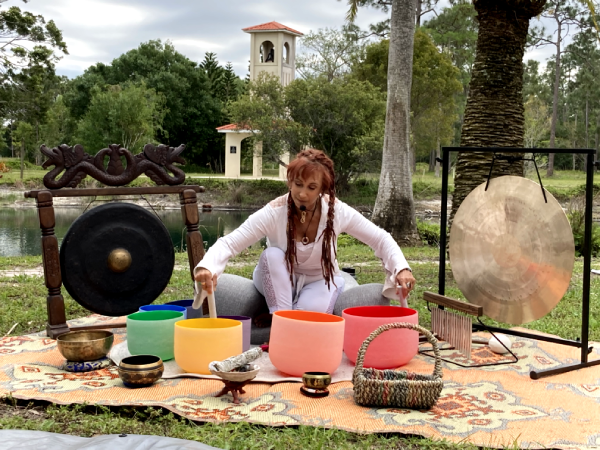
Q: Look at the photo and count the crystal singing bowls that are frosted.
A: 7